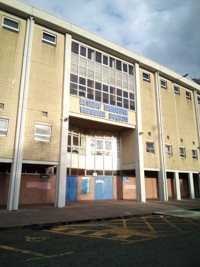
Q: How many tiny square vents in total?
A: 6